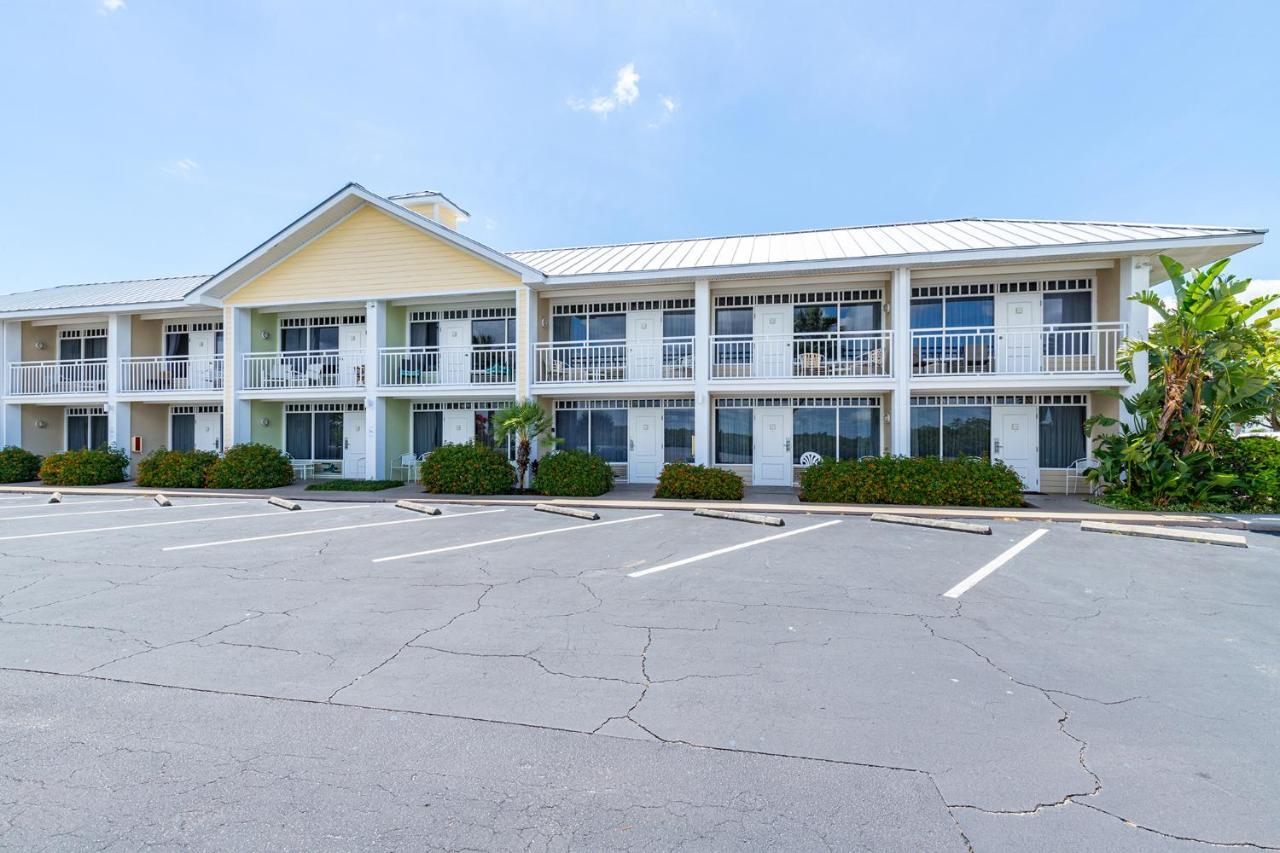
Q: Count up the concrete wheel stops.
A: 8